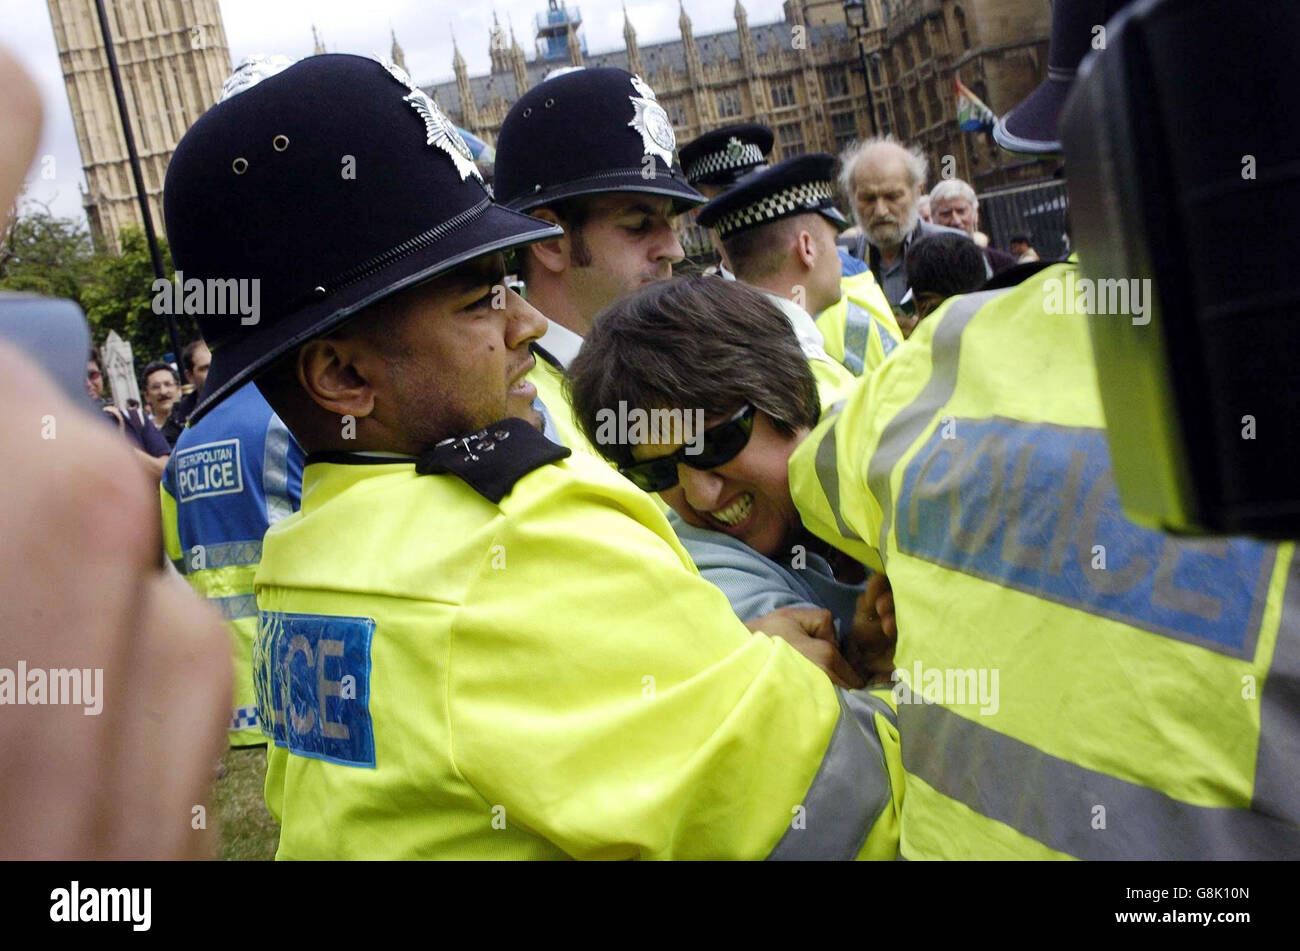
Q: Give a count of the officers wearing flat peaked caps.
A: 2